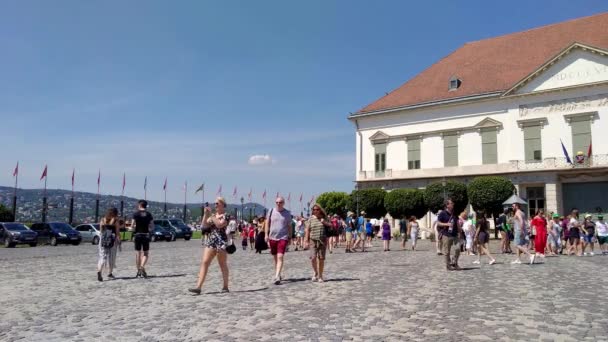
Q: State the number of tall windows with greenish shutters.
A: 6